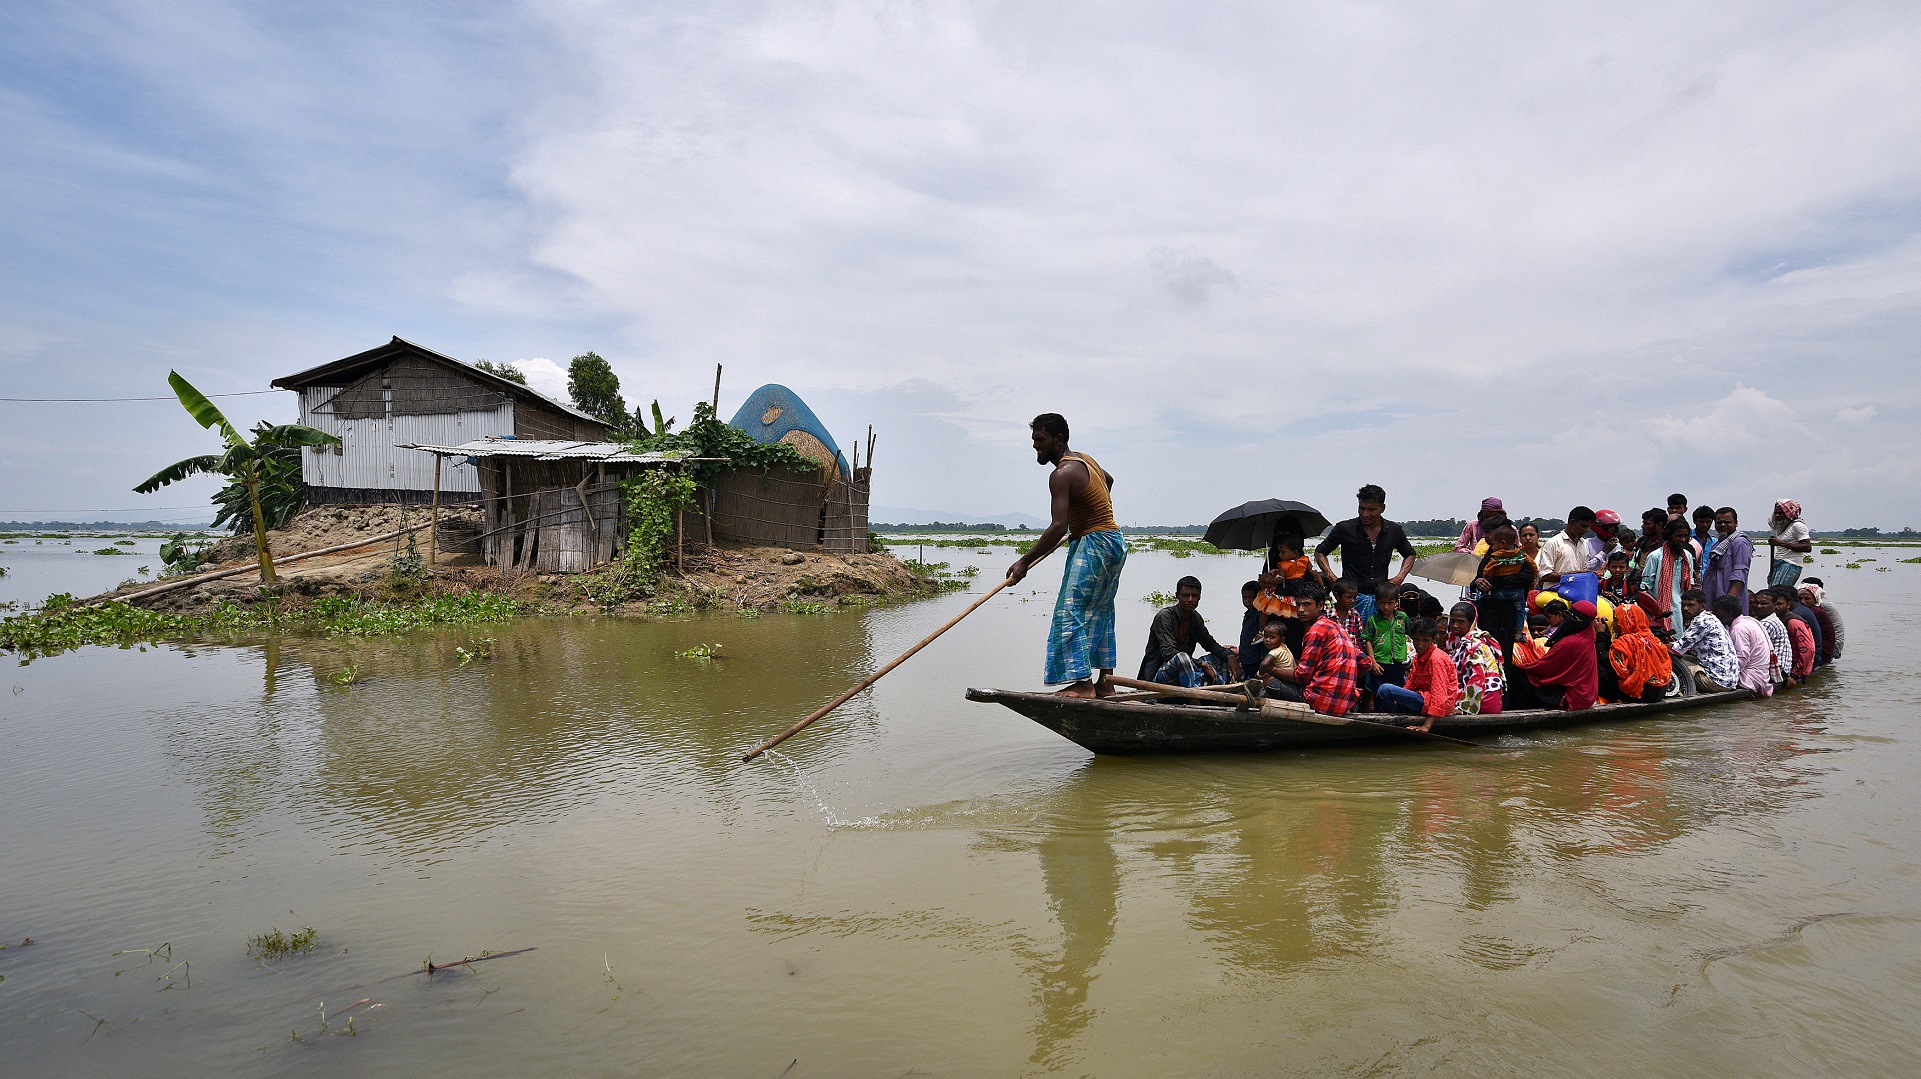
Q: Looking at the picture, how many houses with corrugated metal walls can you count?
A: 1